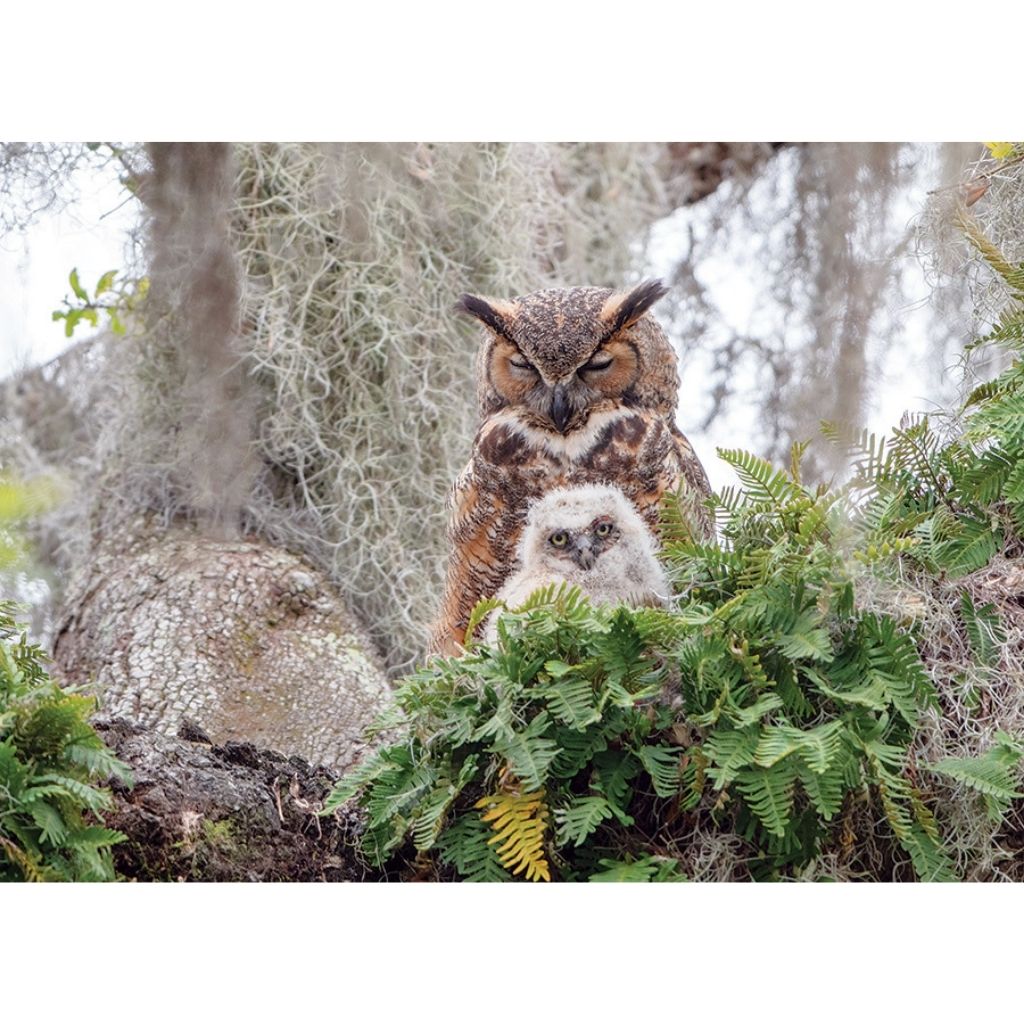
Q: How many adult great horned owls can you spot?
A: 1